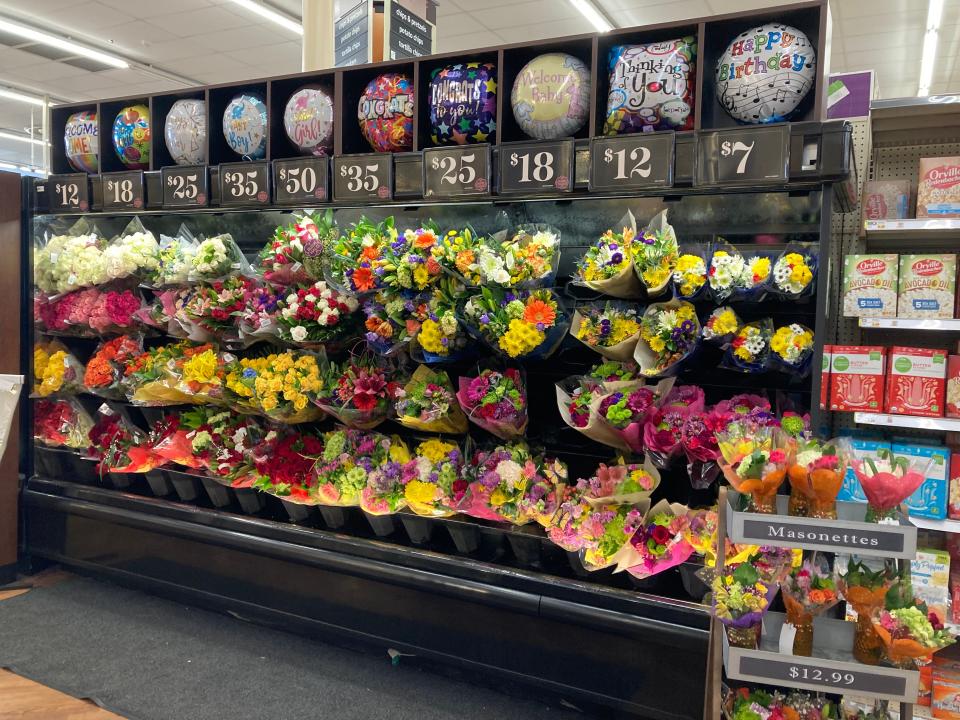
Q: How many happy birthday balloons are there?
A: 1